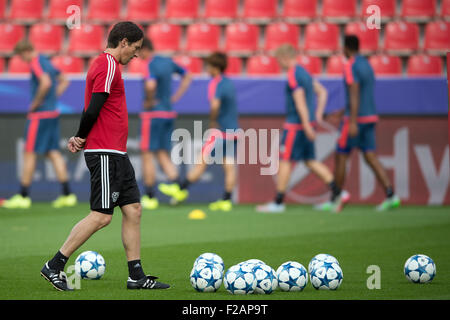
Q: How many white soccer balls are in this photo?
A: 10